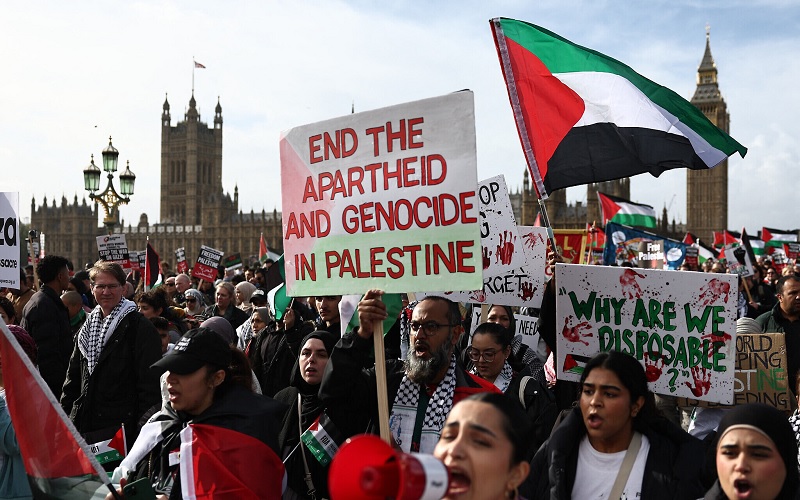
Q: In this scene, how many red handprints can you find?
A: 11